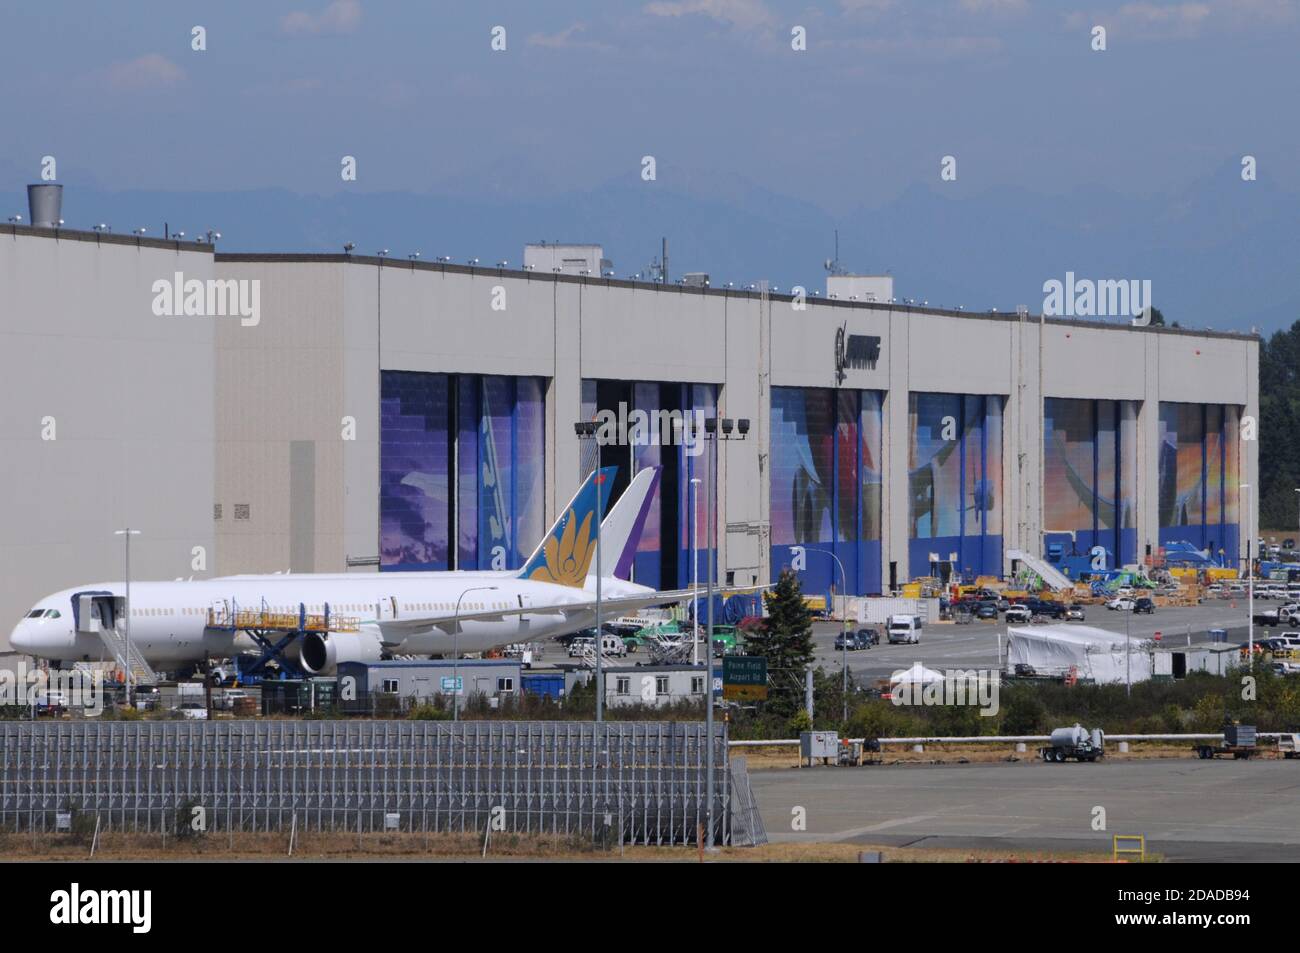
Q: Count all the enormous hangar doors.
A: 6